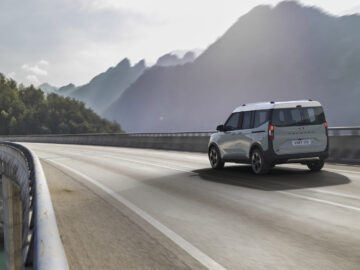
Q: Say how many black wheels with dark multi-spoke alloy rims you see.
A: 2